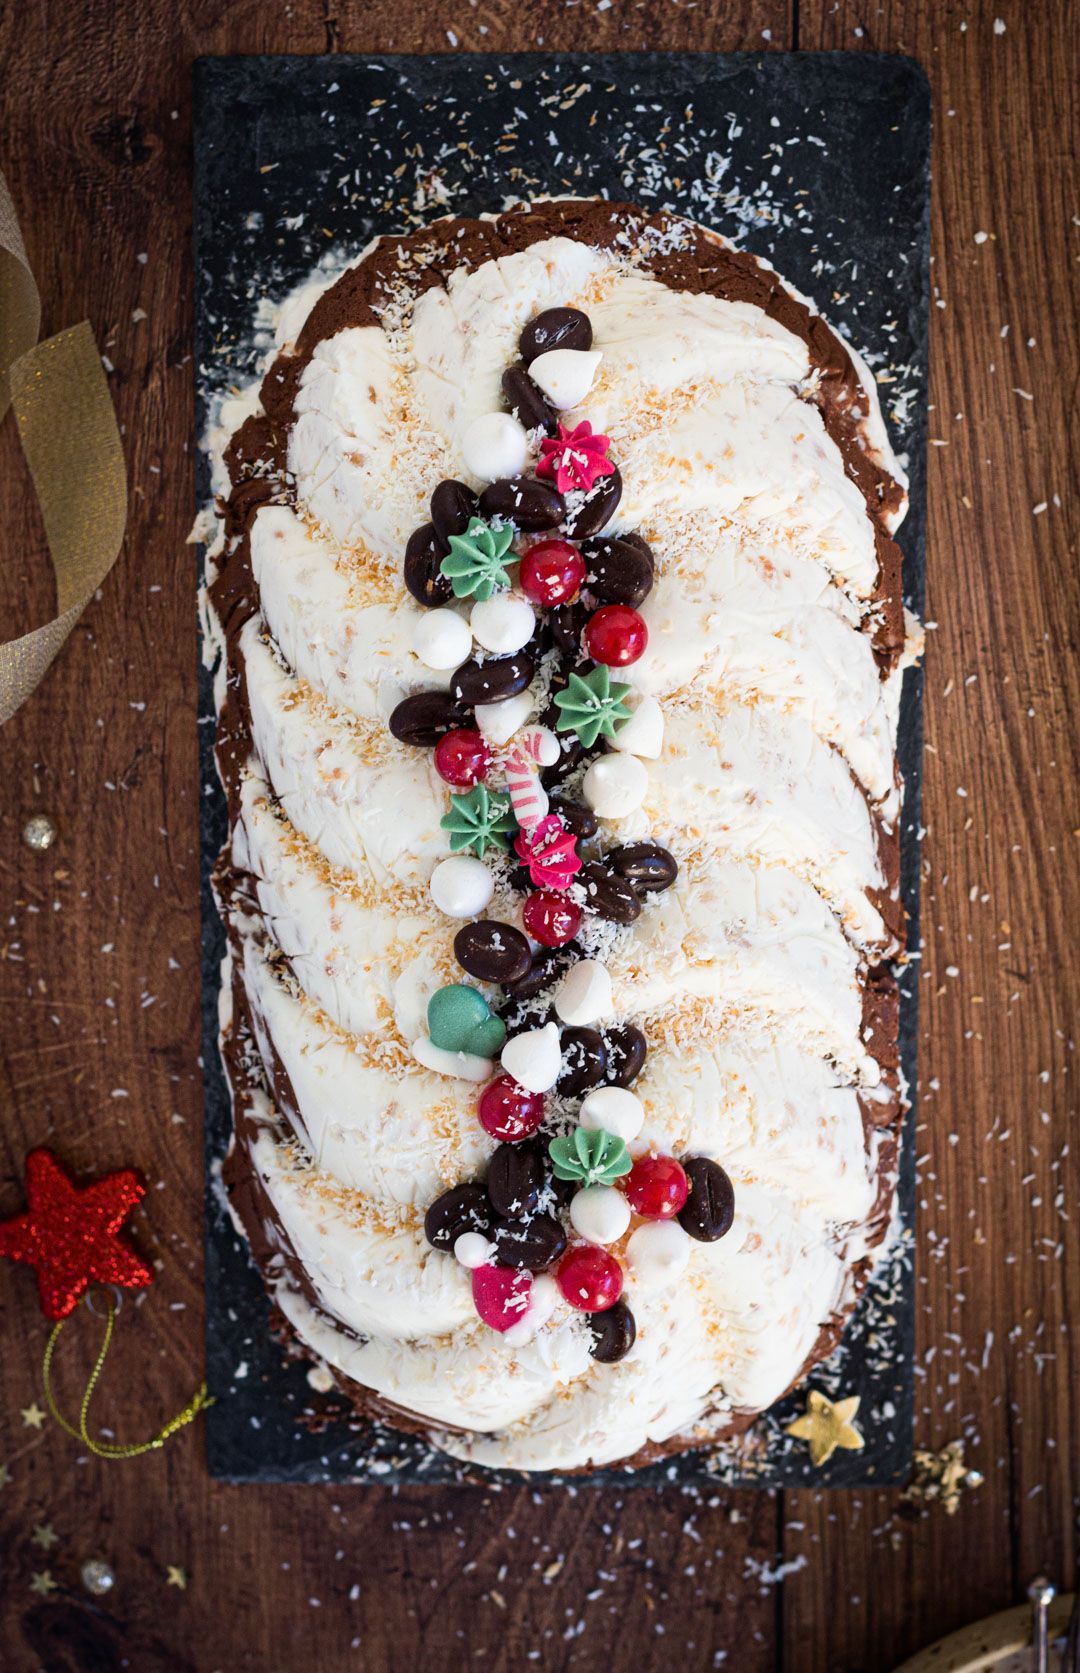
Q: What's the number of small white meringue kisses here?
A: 13